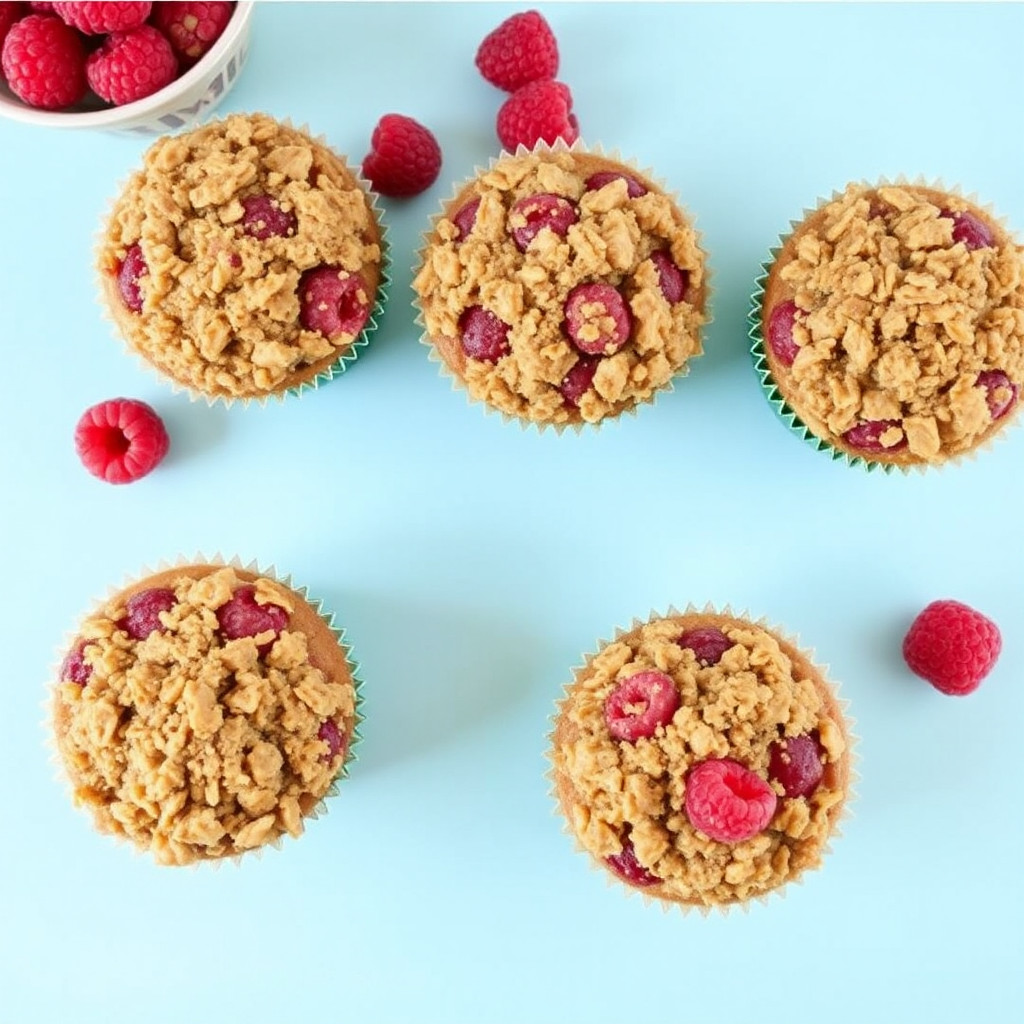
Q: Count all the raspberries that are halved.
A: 0